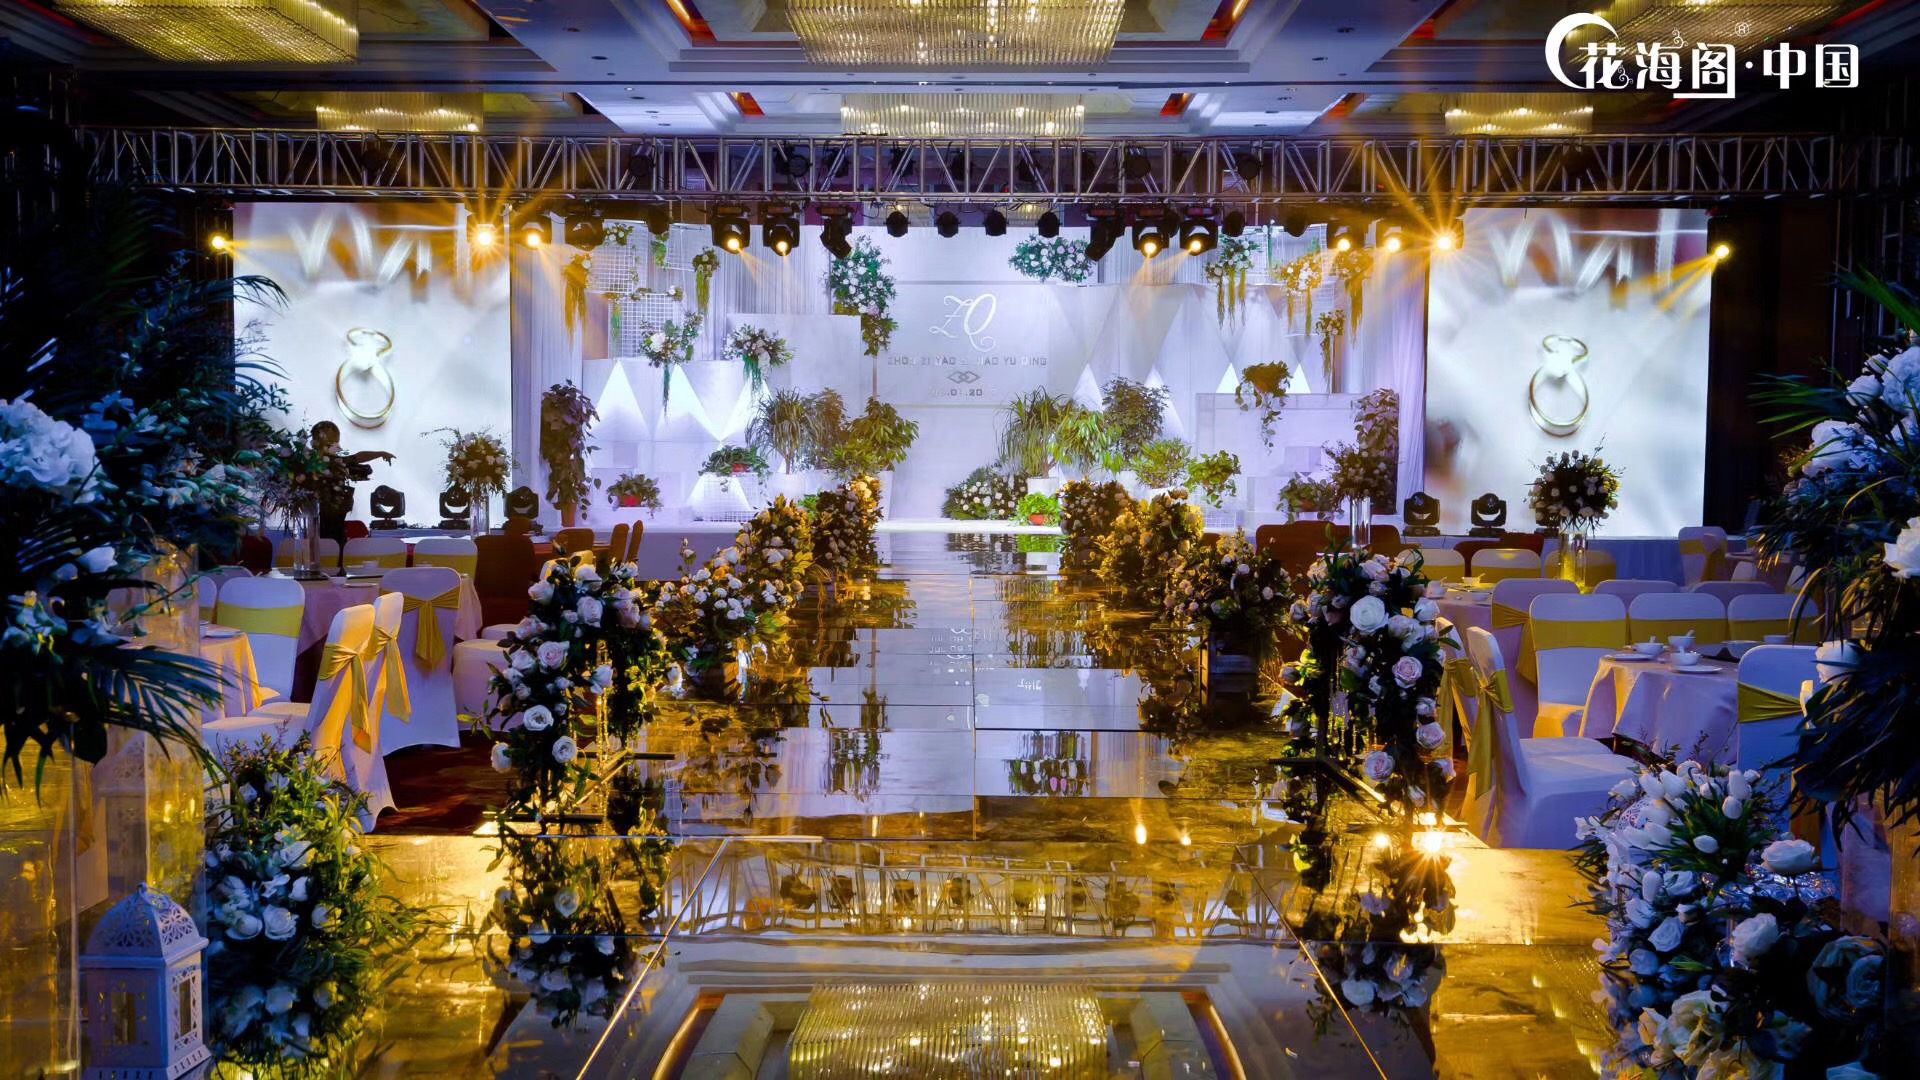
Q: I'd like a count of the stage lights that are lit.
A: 11